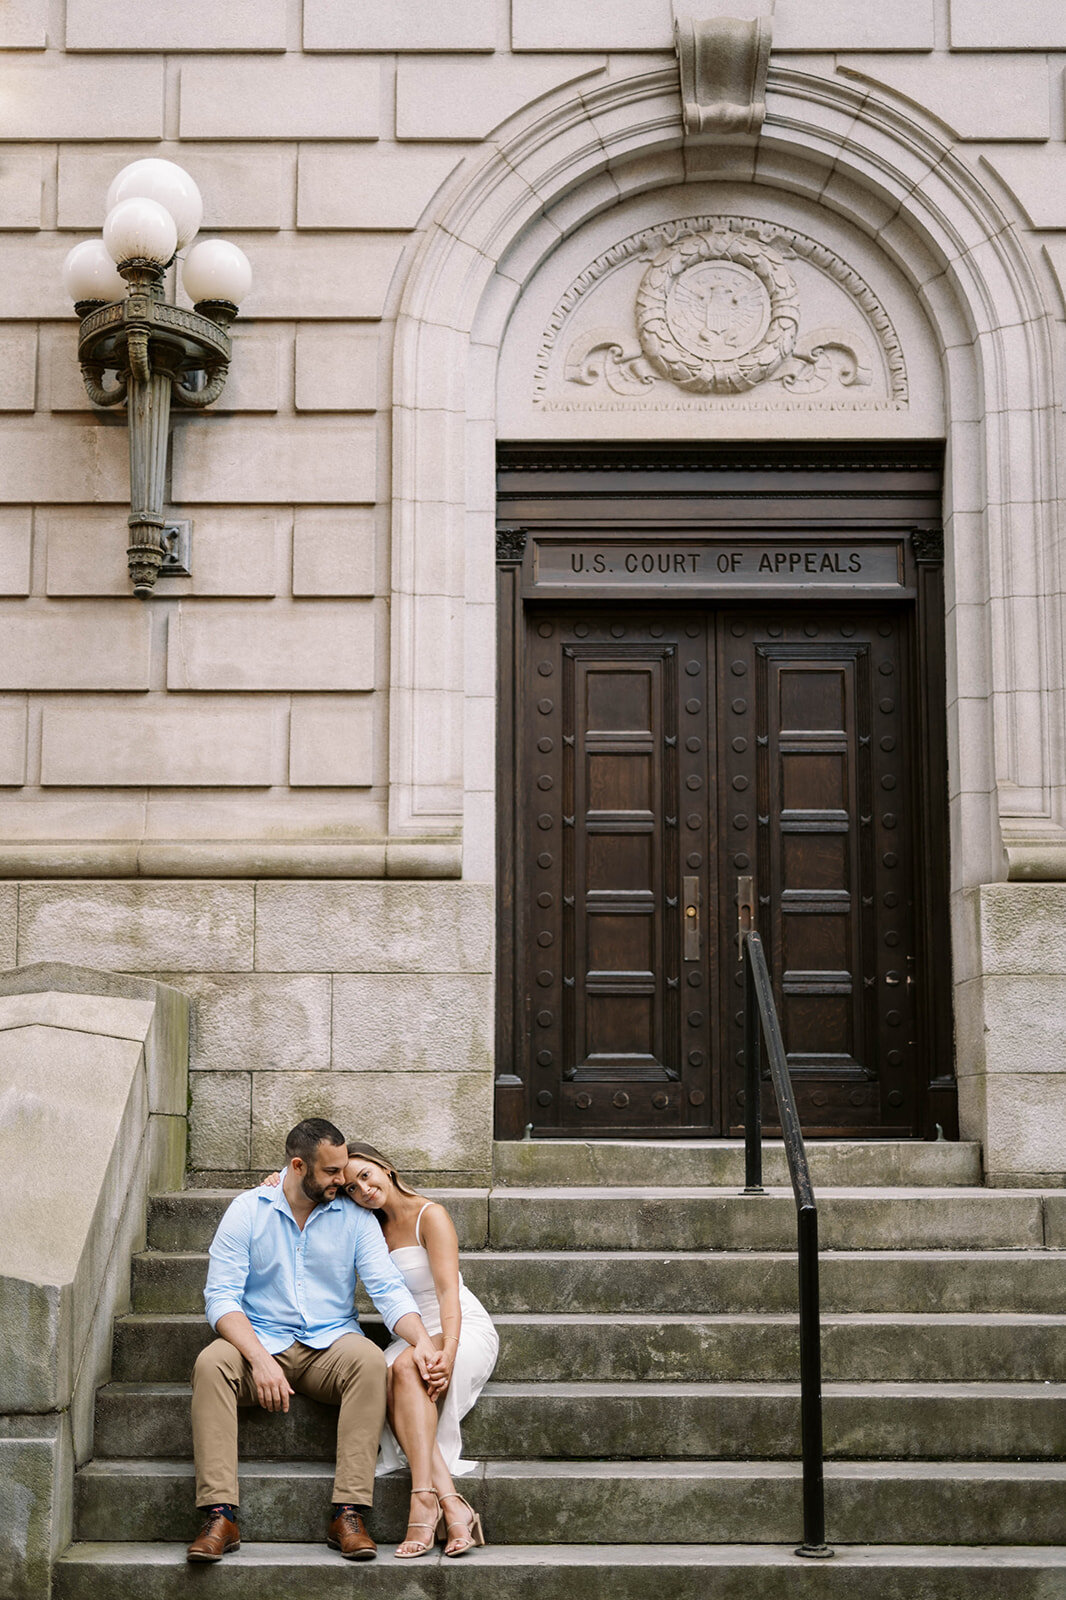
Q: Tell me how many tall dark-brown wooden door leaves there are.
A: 2